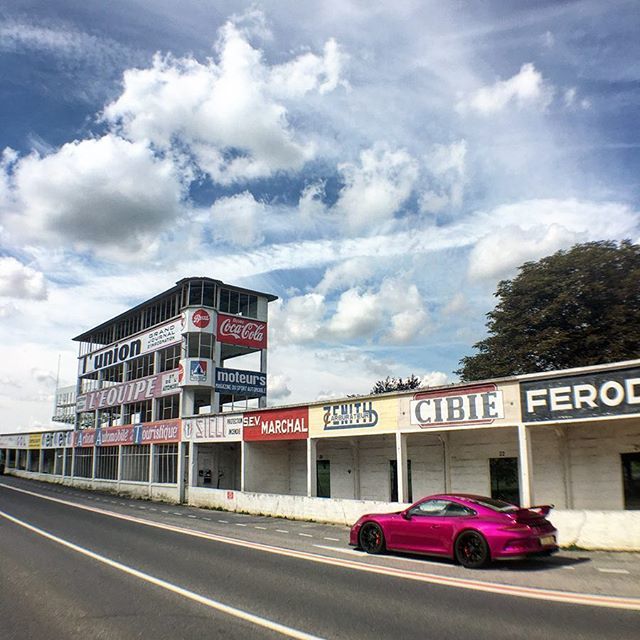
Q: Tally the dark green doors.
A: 4